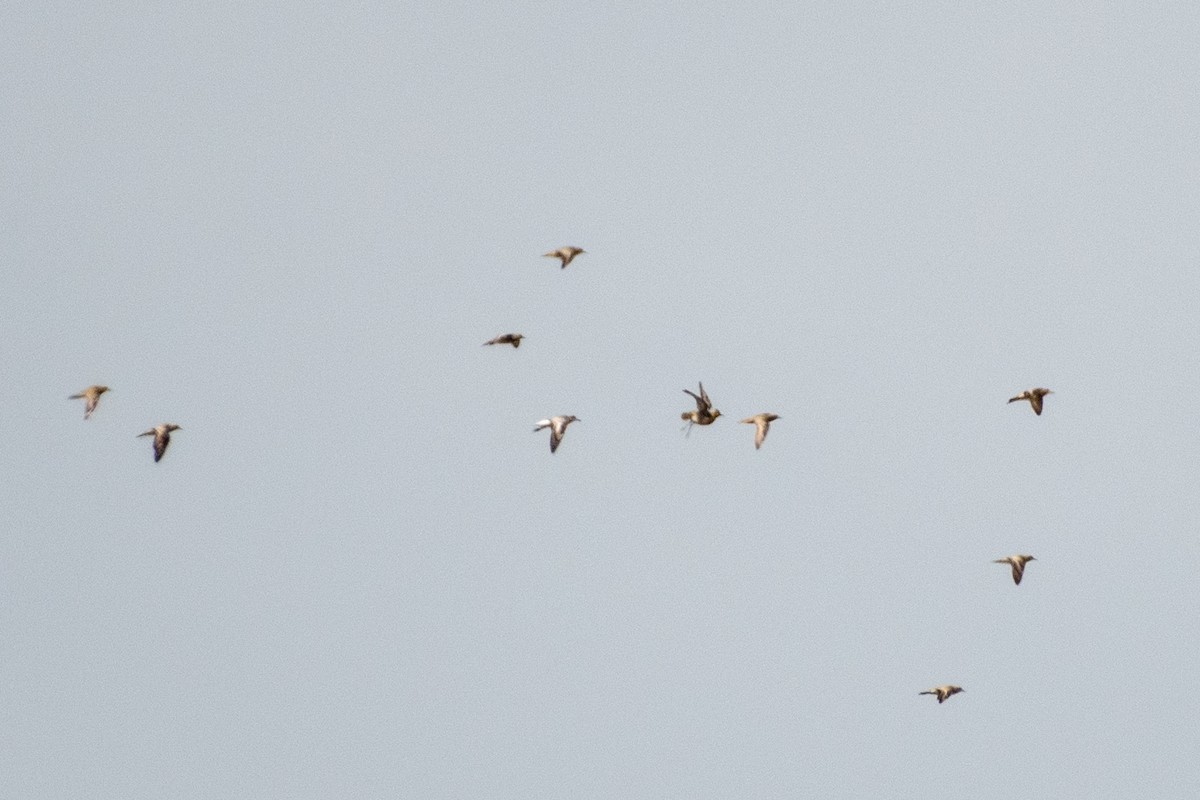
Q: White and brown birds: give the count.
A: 10